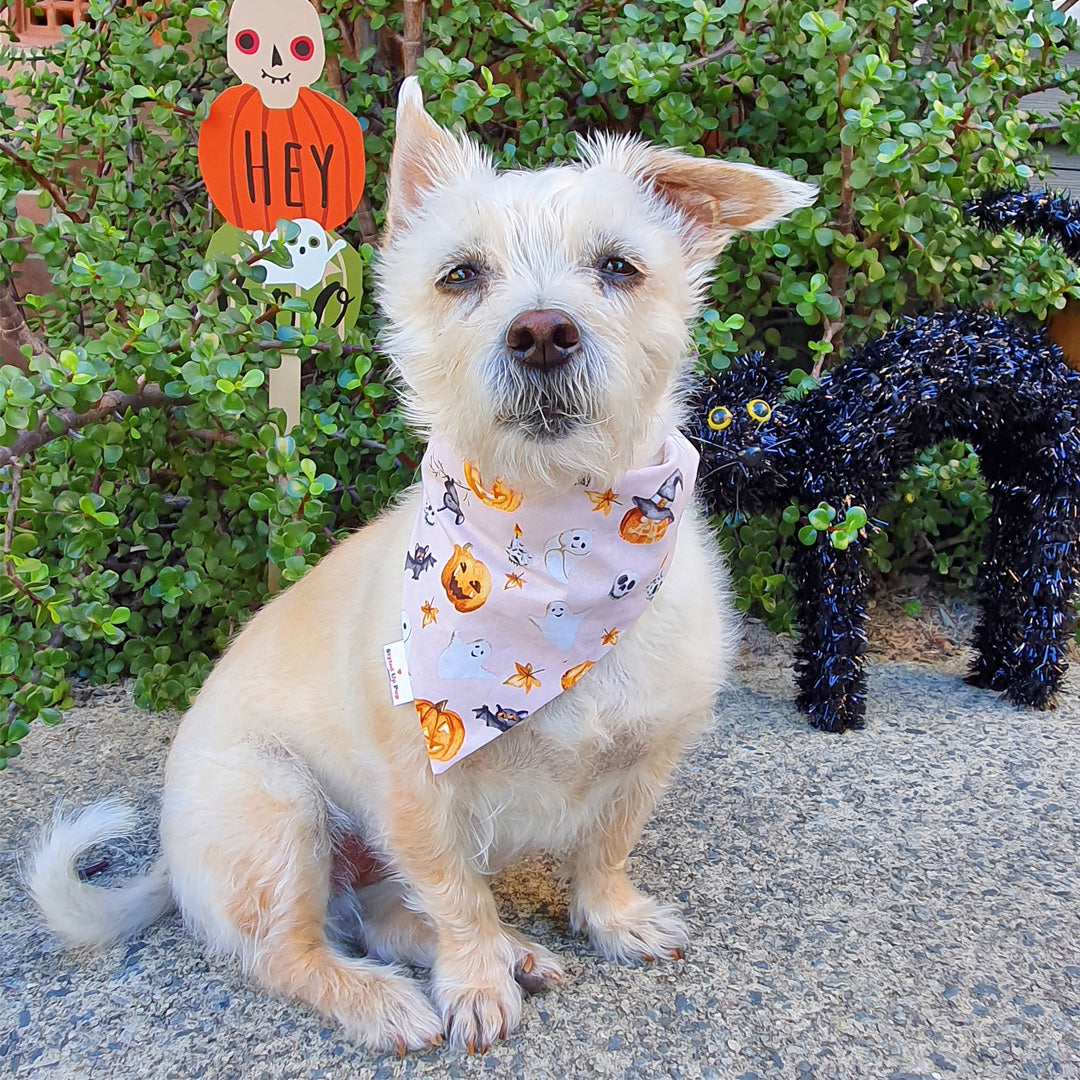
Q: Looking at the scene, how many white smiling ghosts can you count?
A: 3